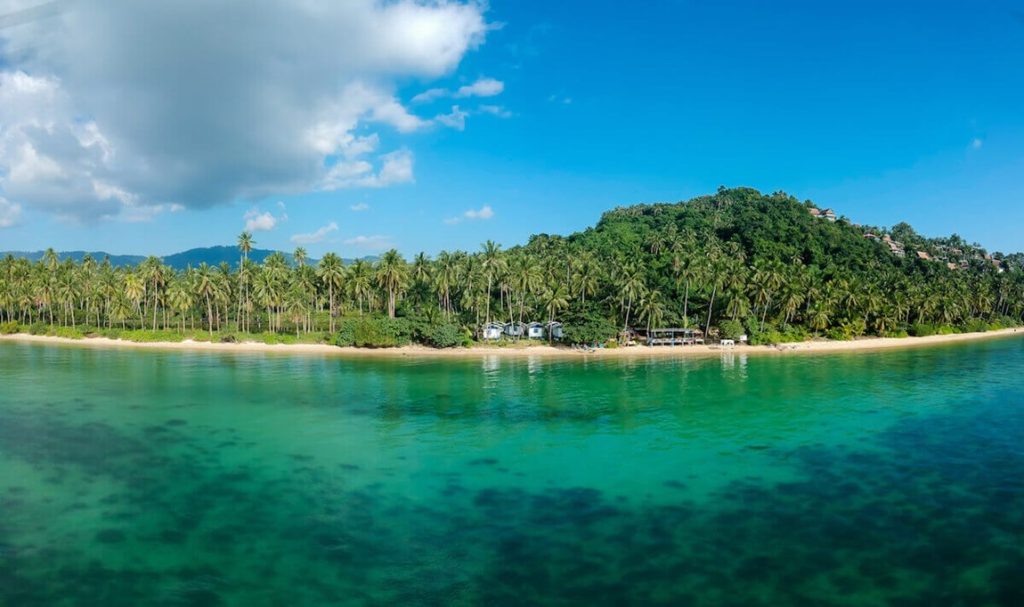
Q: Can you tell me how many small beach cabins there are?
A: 4